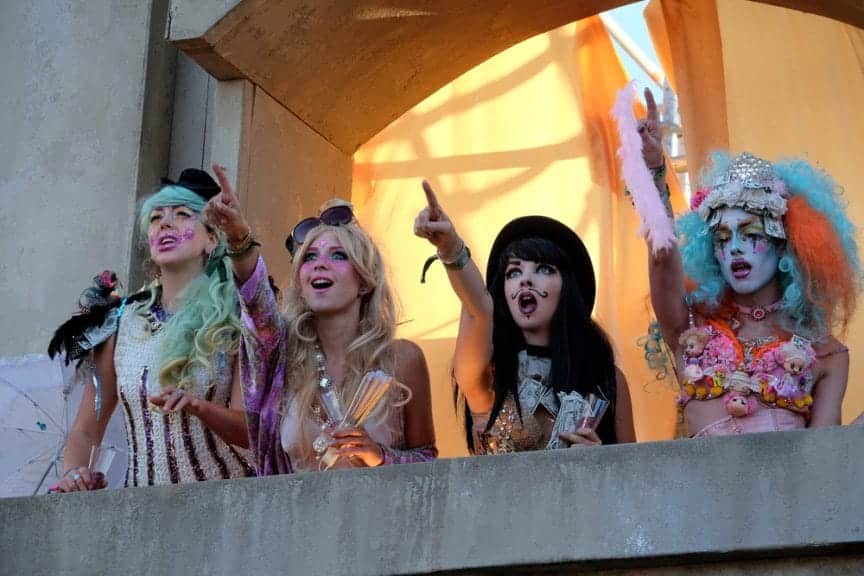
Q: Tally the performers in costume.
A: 4